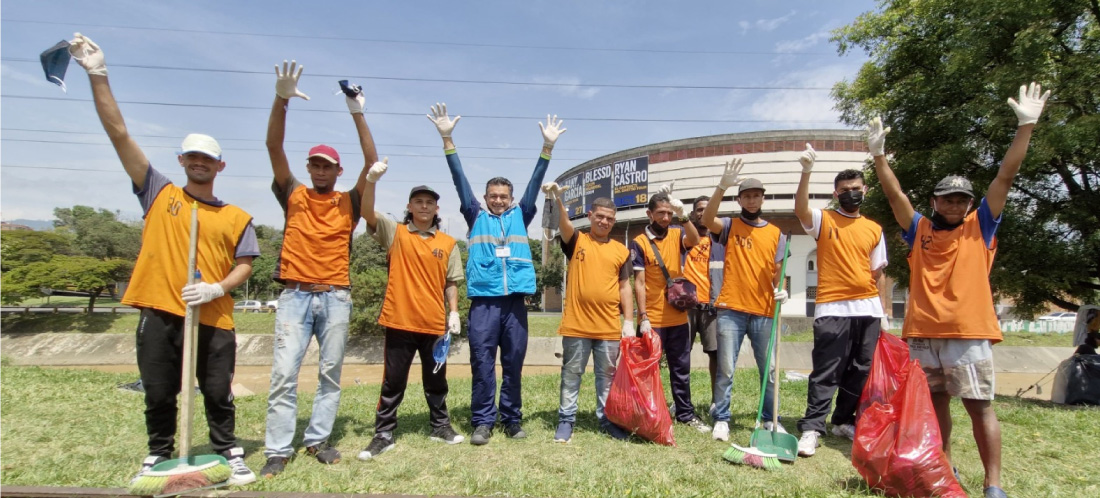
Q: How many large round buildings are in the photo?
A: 1